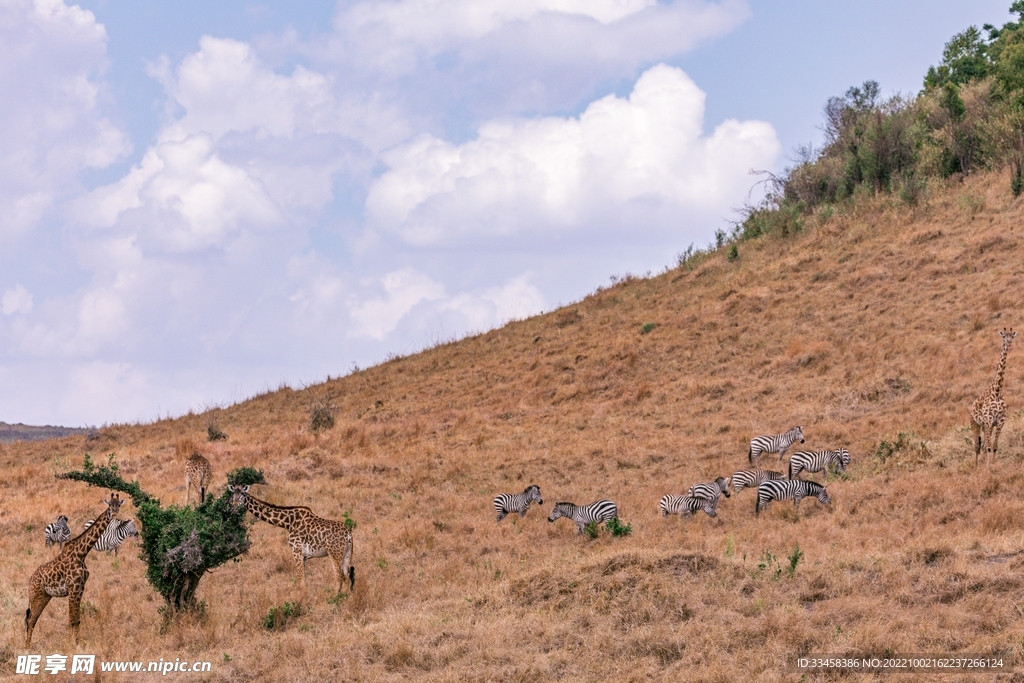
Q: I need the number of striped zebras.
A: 11